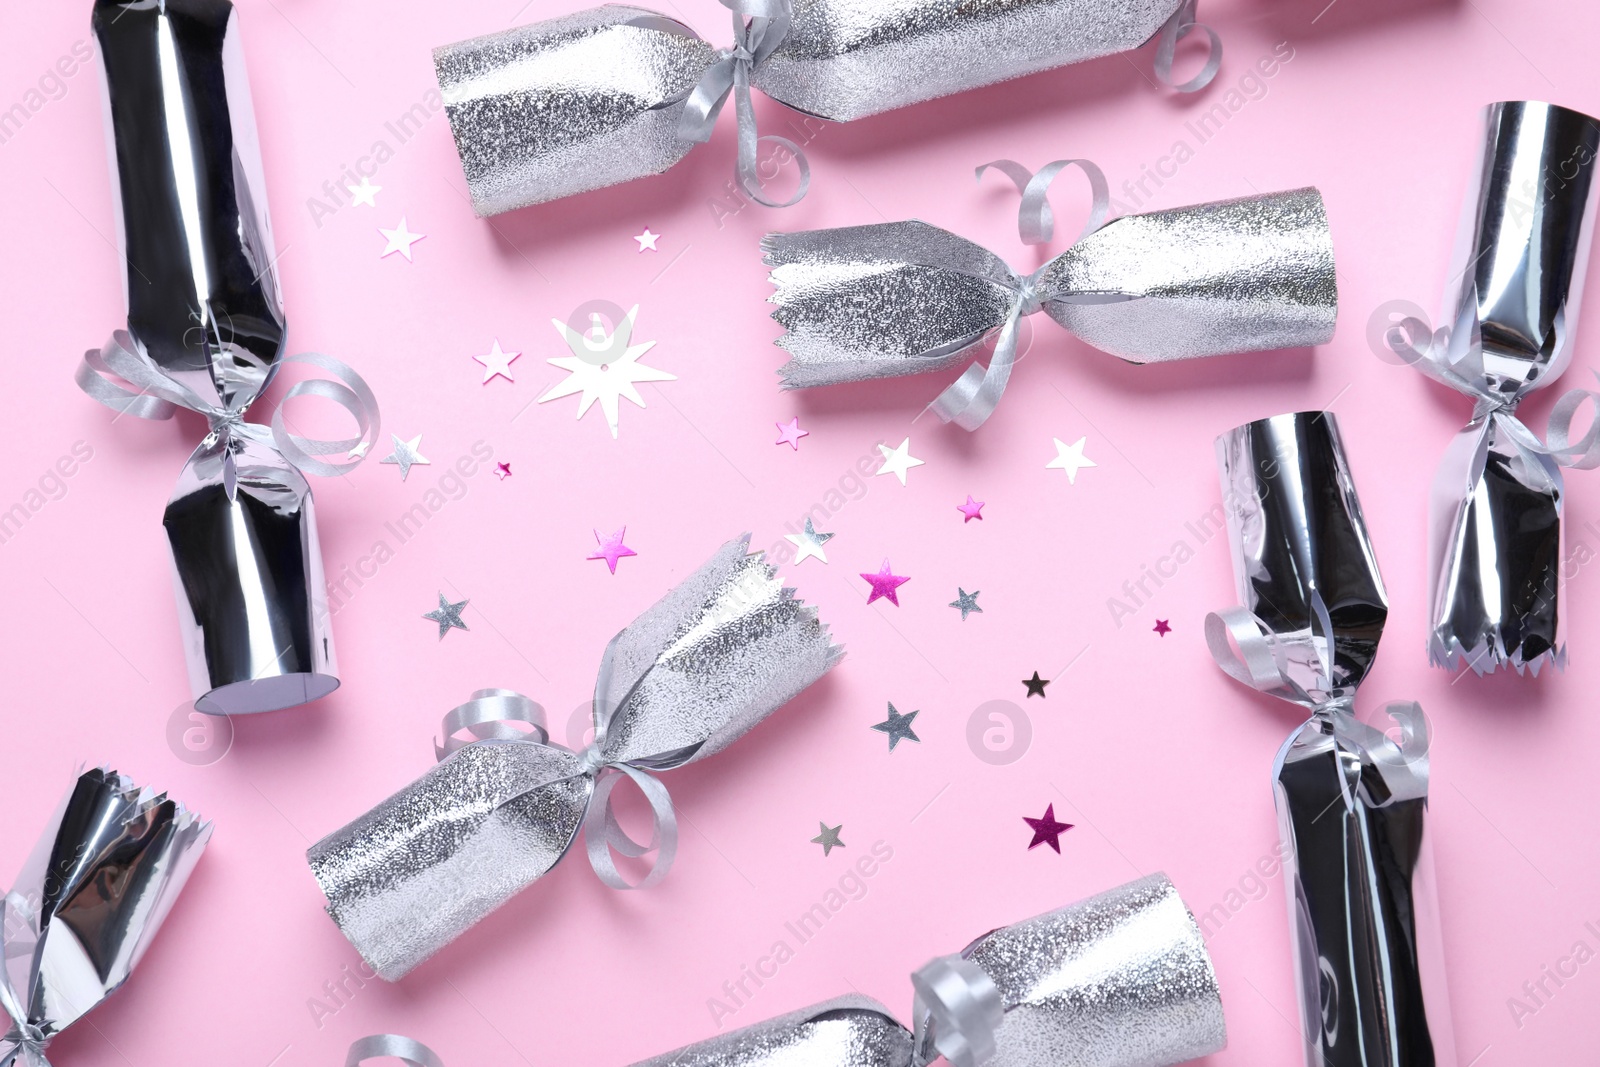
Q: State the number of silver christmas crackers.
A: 8